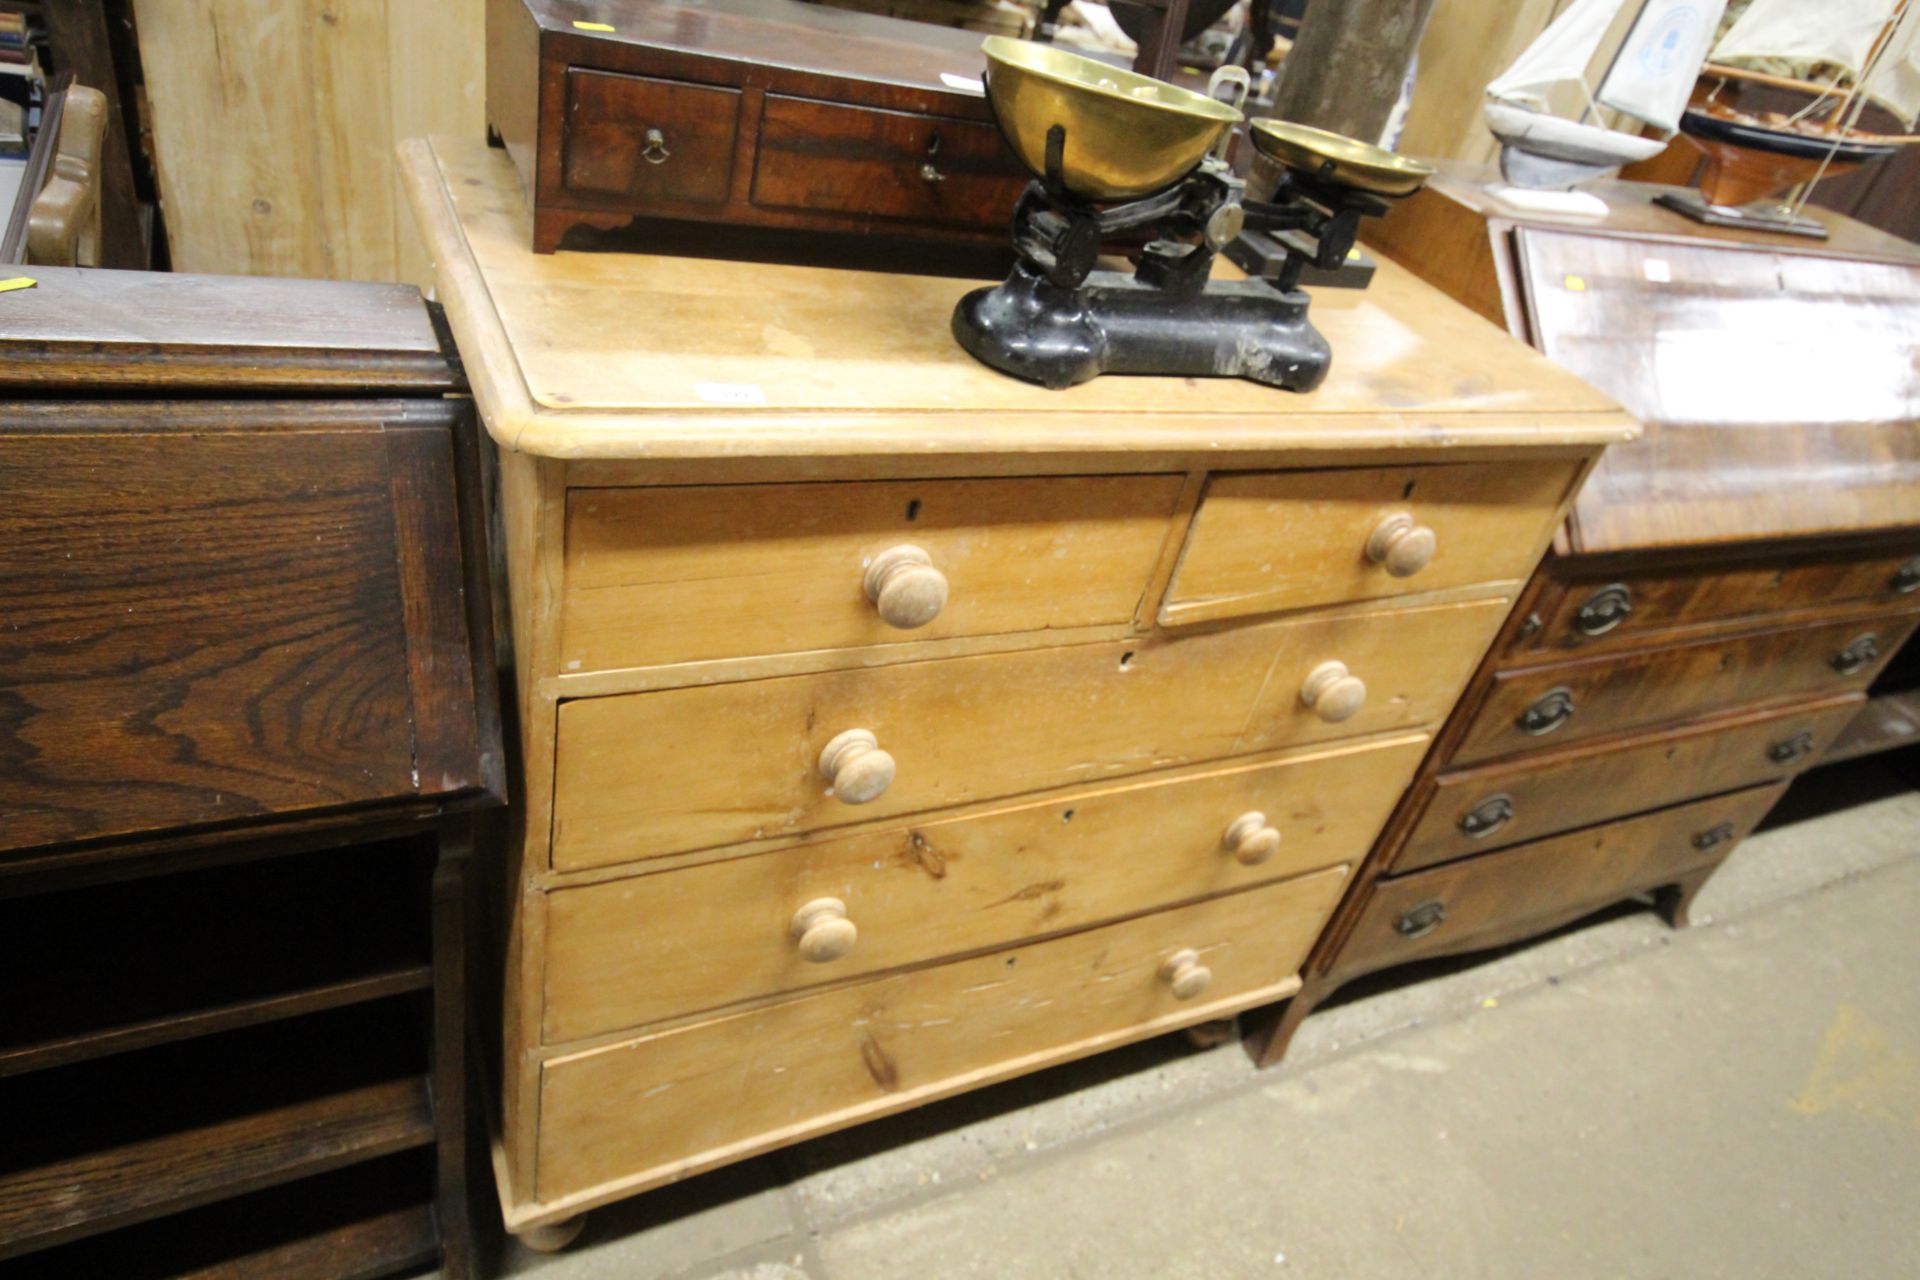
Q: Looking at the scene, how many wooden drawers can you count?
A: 11